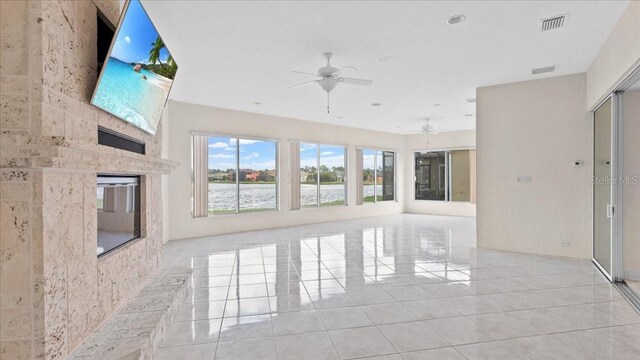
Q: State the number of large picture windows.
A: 4